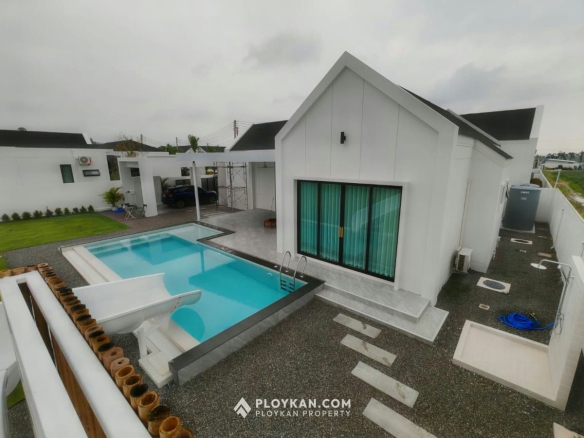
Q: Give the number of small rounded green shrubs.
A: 10